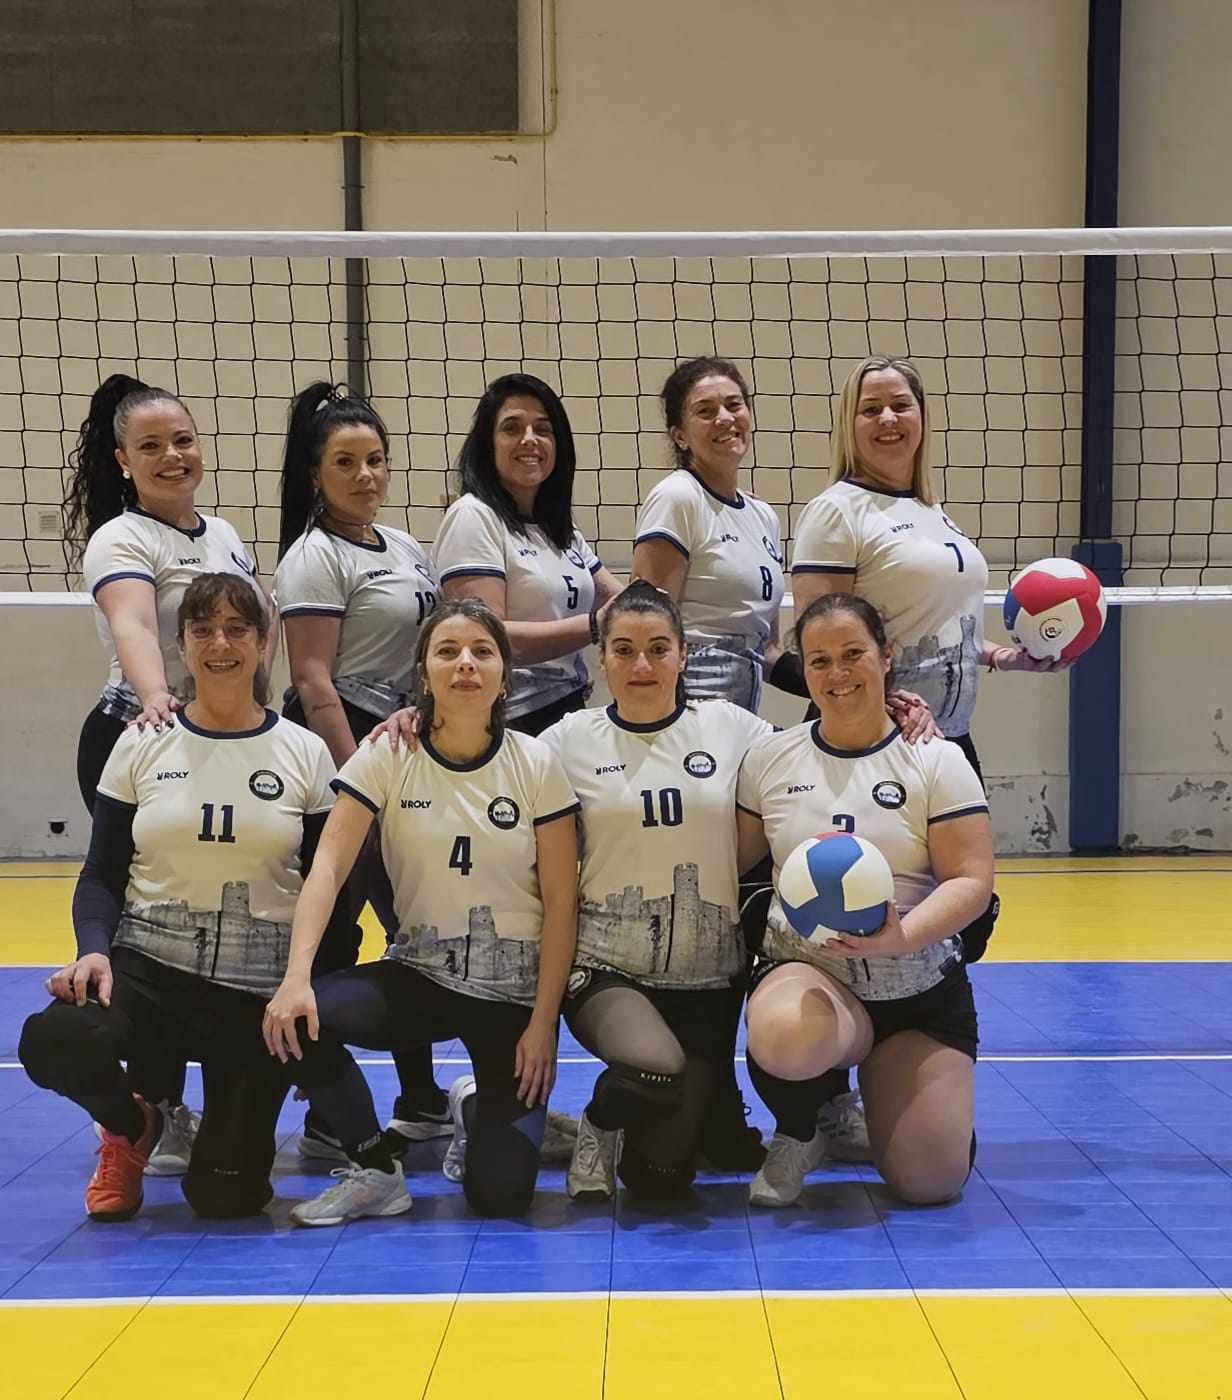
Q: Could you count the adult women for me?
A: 9